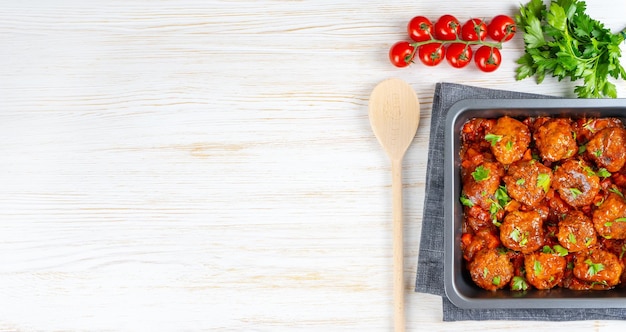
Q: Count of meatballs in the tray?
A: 12